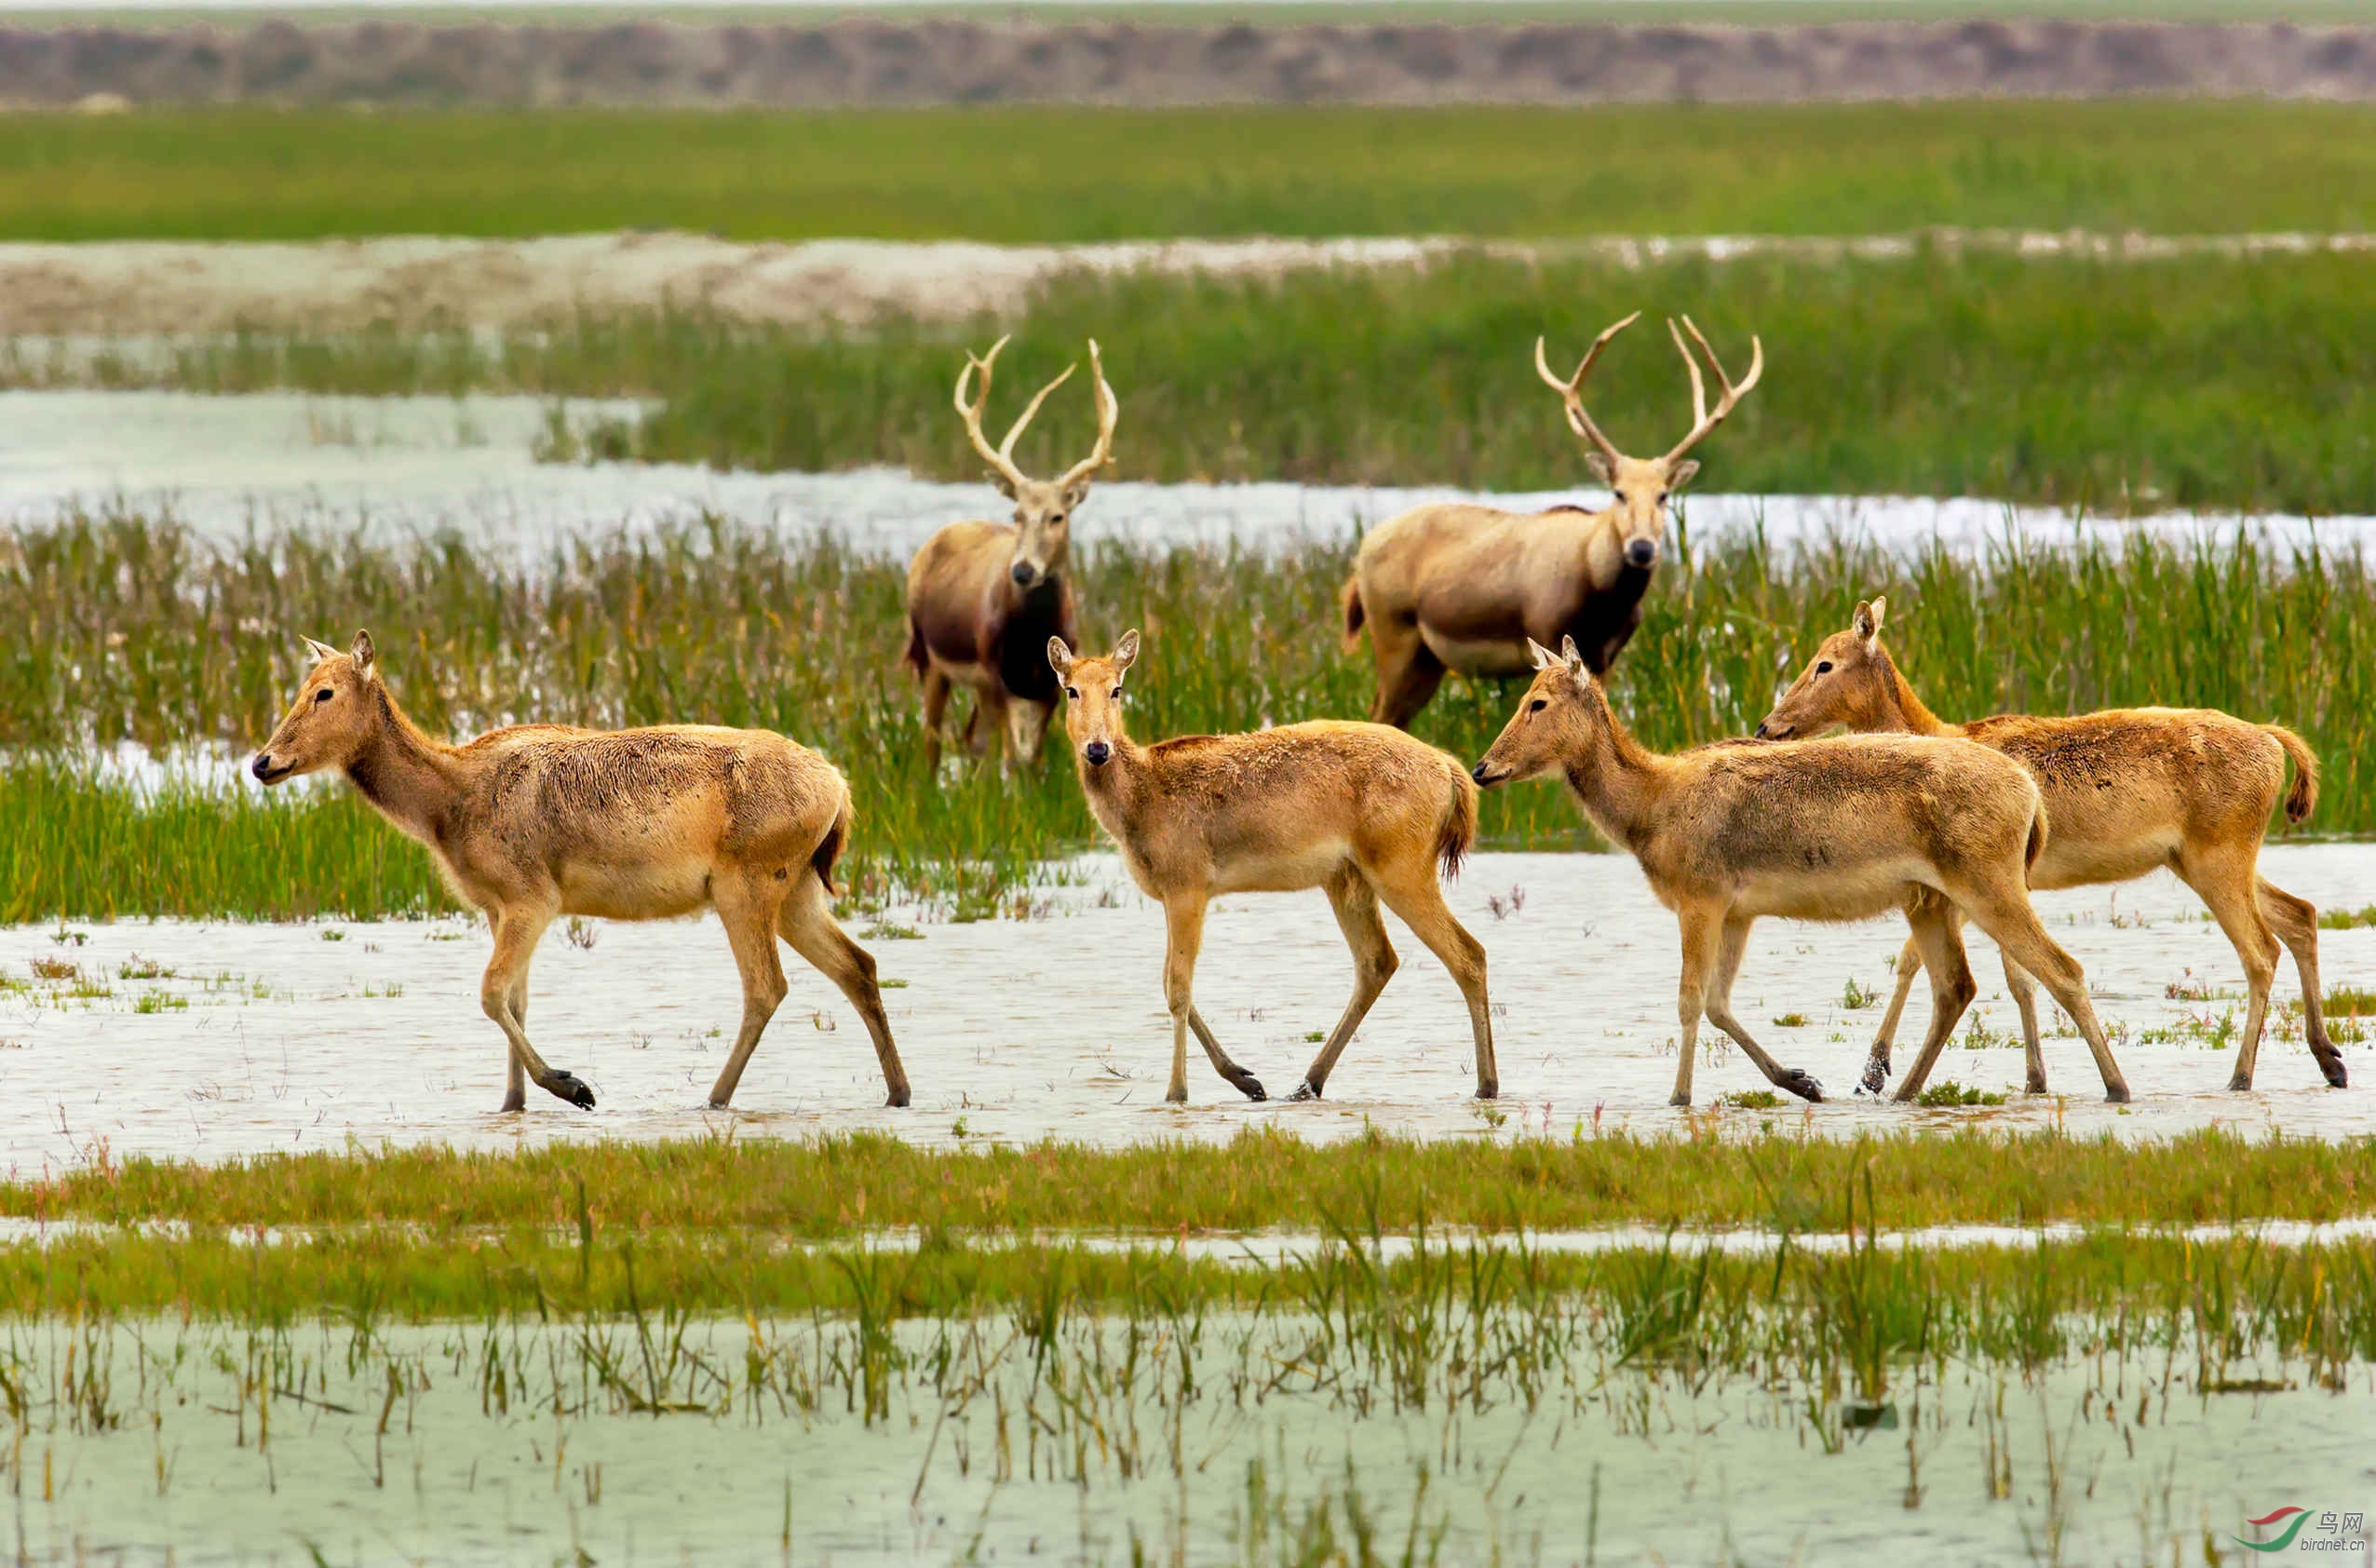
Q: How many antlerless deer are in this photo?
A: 4